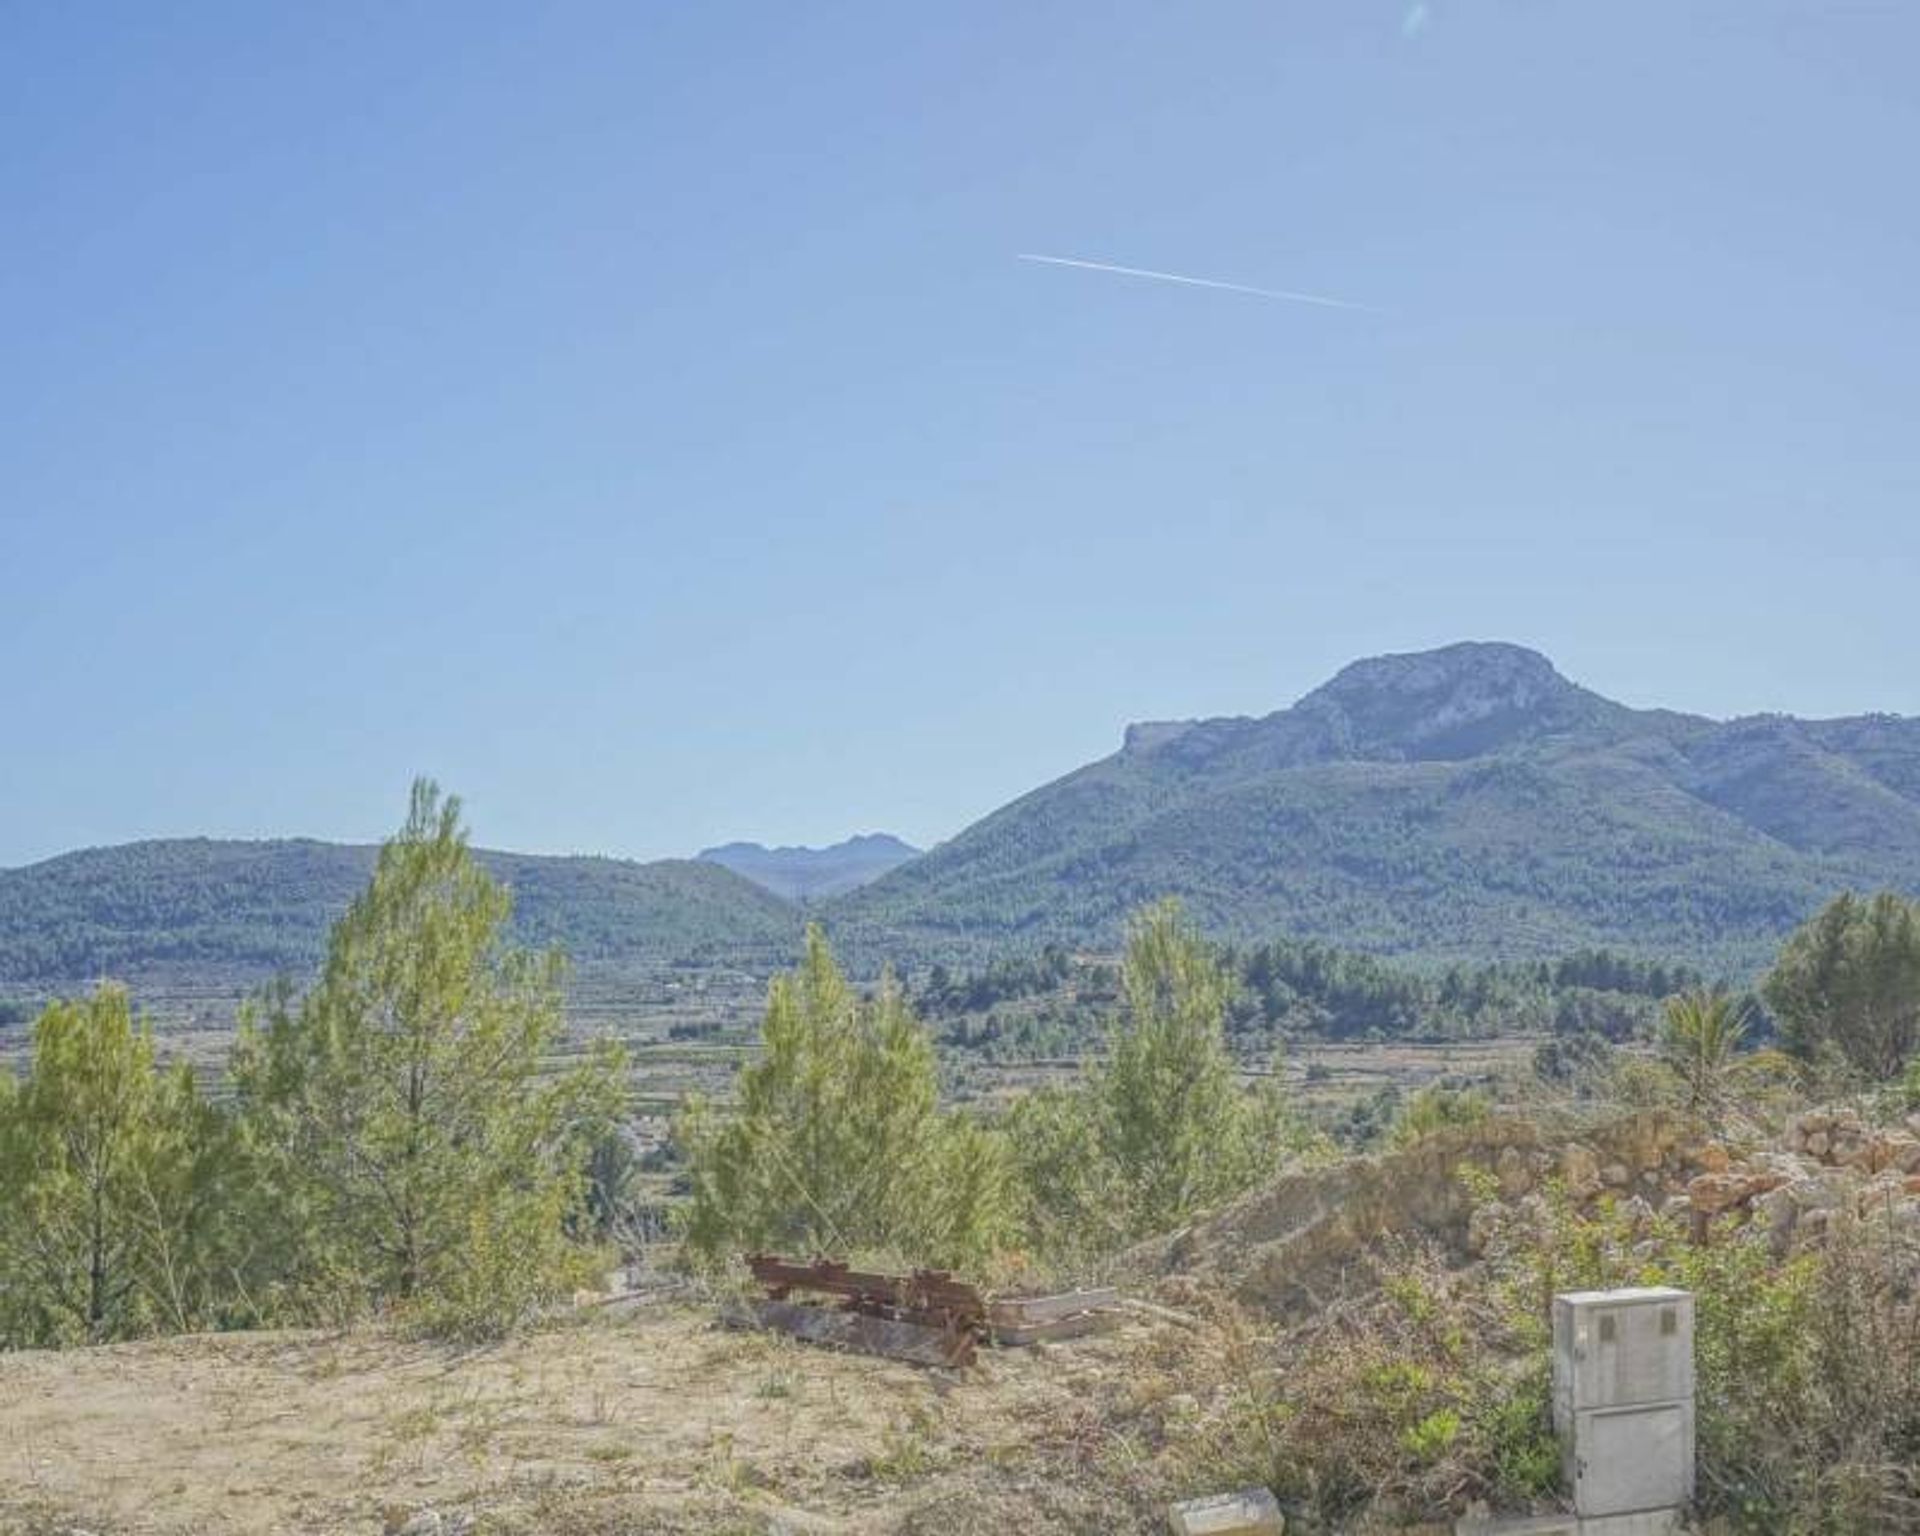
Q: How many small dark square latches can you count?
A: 2